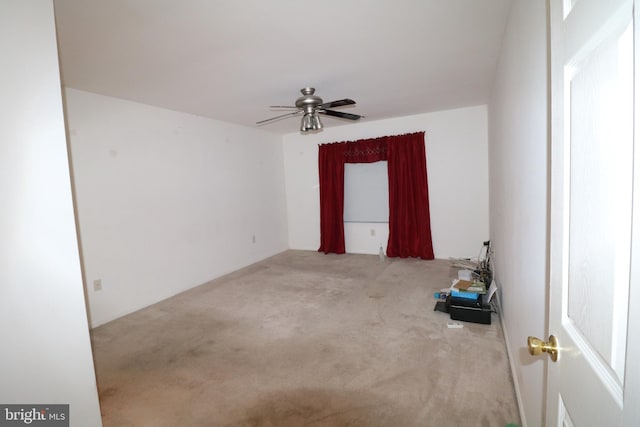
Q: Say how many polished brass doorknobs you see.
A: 1